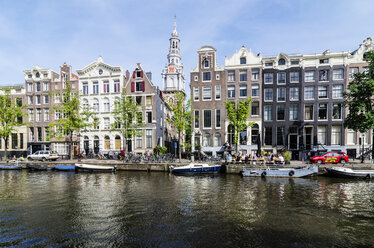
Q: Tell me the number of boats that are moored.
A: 7